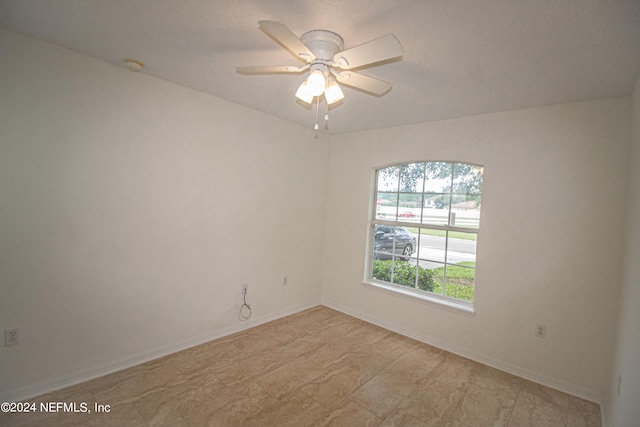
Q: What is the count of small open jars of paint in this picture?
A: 0